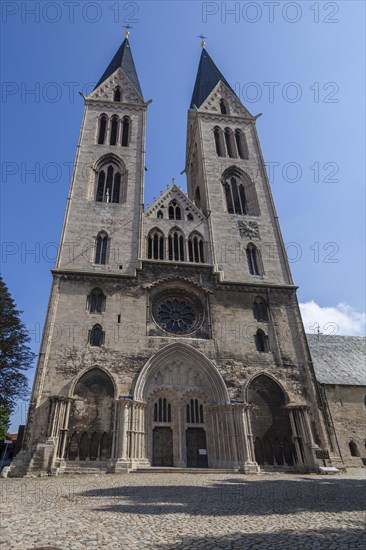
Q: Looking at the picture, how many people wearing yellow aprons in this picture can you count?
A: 0